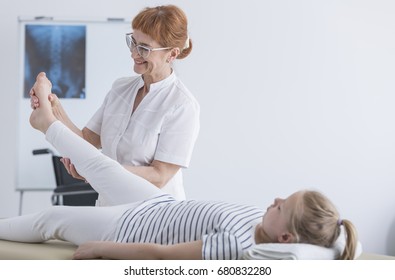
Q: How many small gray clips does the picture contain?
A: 2